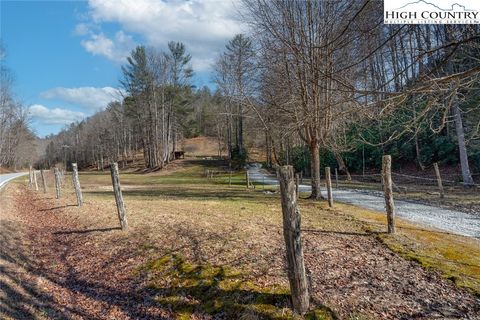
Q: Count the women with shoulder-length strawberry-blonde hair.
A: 0